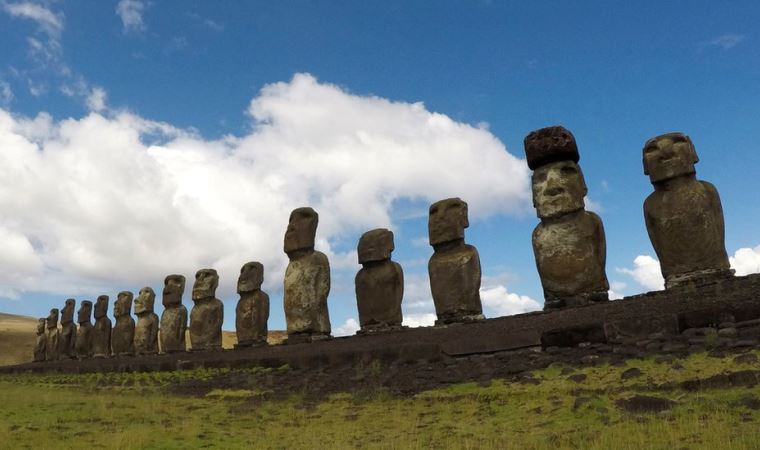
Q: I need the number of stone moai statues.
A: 15